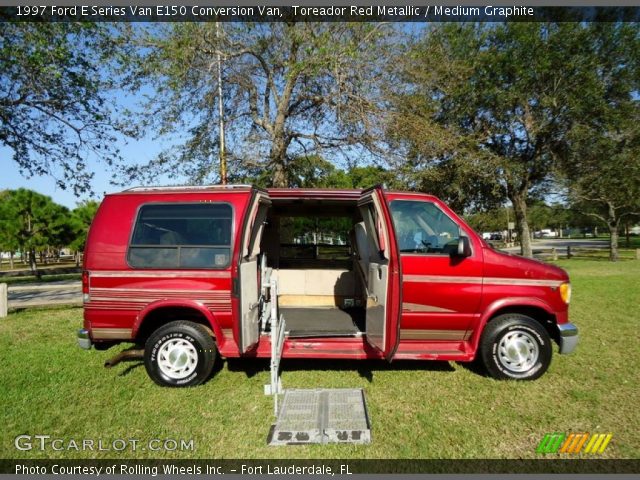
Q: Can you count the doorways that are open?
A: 1